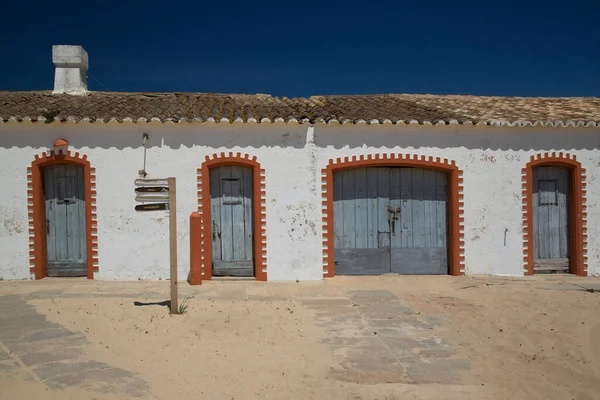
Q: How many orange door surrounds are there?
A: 4